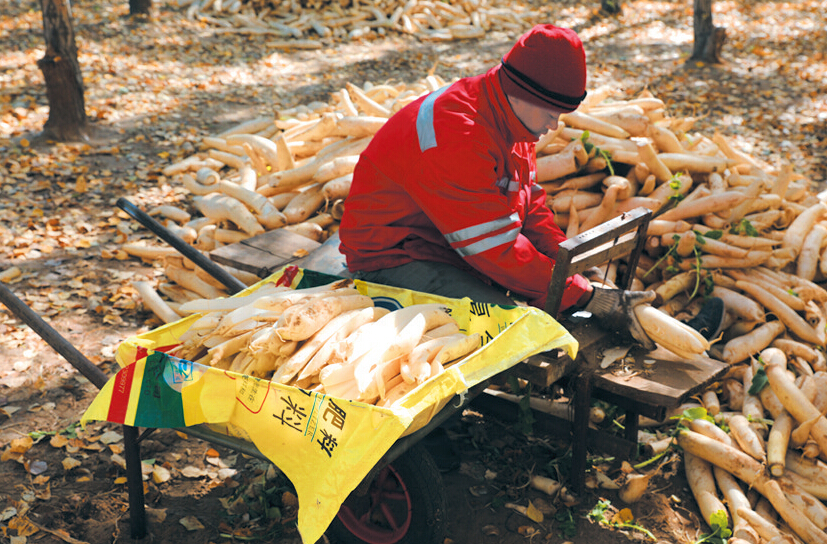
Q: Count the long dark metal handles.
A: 2